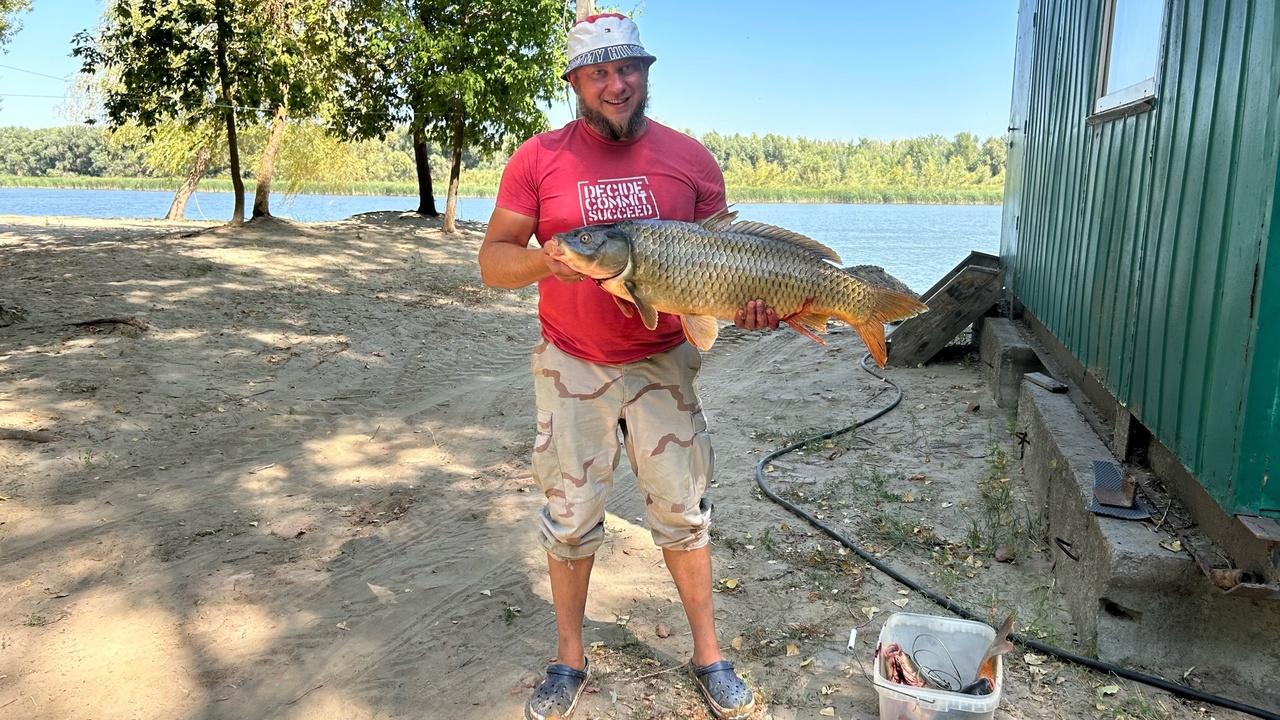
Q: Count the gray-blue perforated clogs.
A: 2